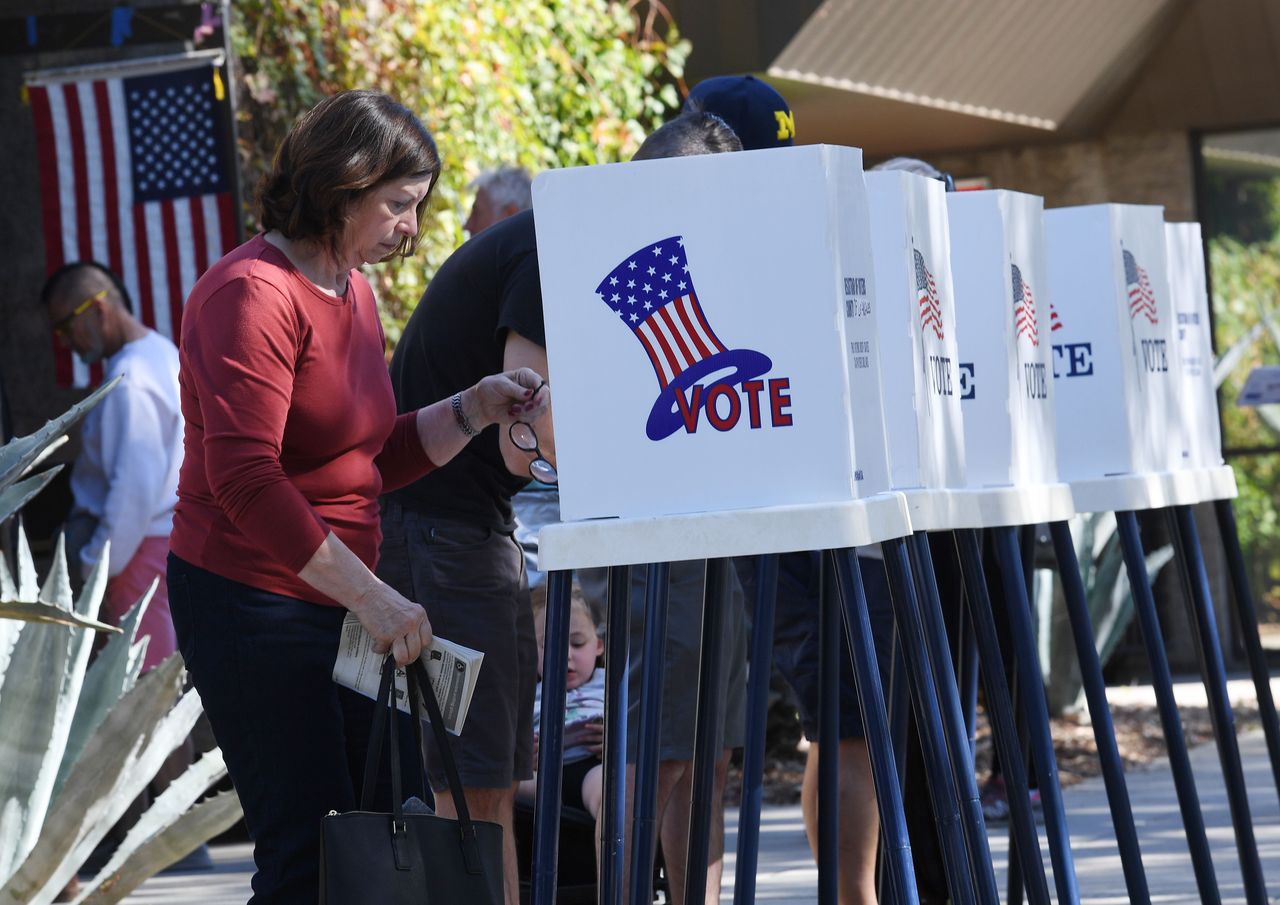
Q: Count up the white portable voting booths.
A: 5